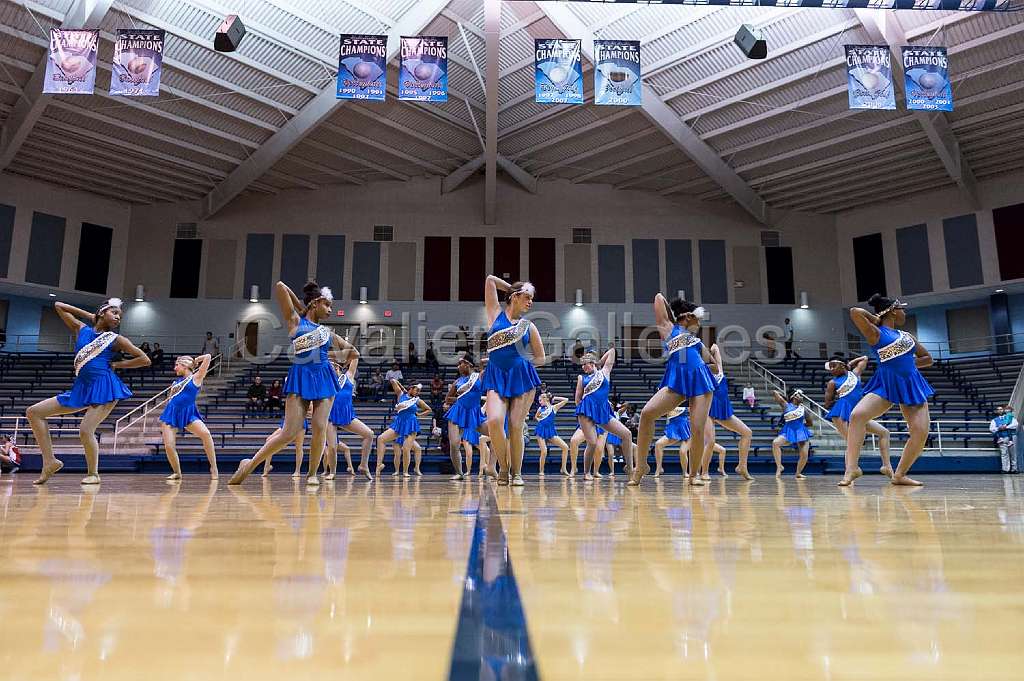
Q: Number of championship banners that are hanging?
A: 8